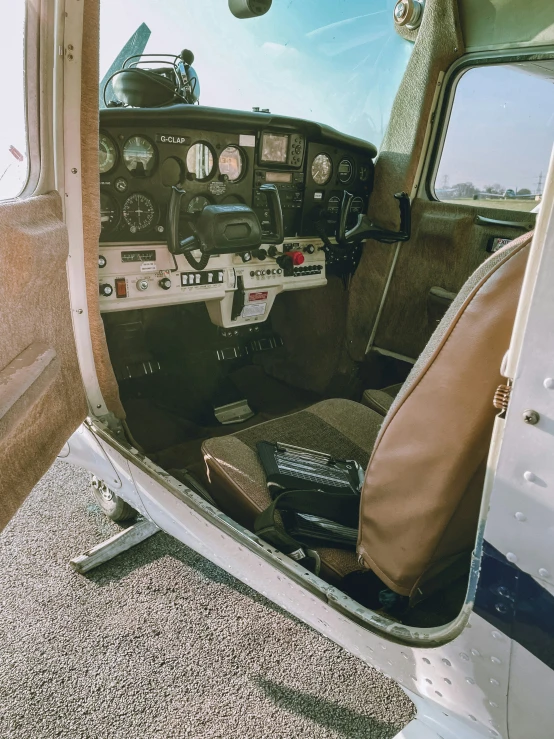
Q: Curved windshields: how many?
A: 1